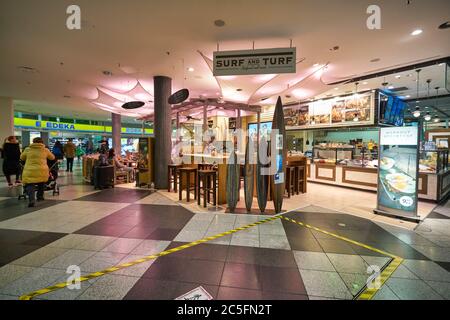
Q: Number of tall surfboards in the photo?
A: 4